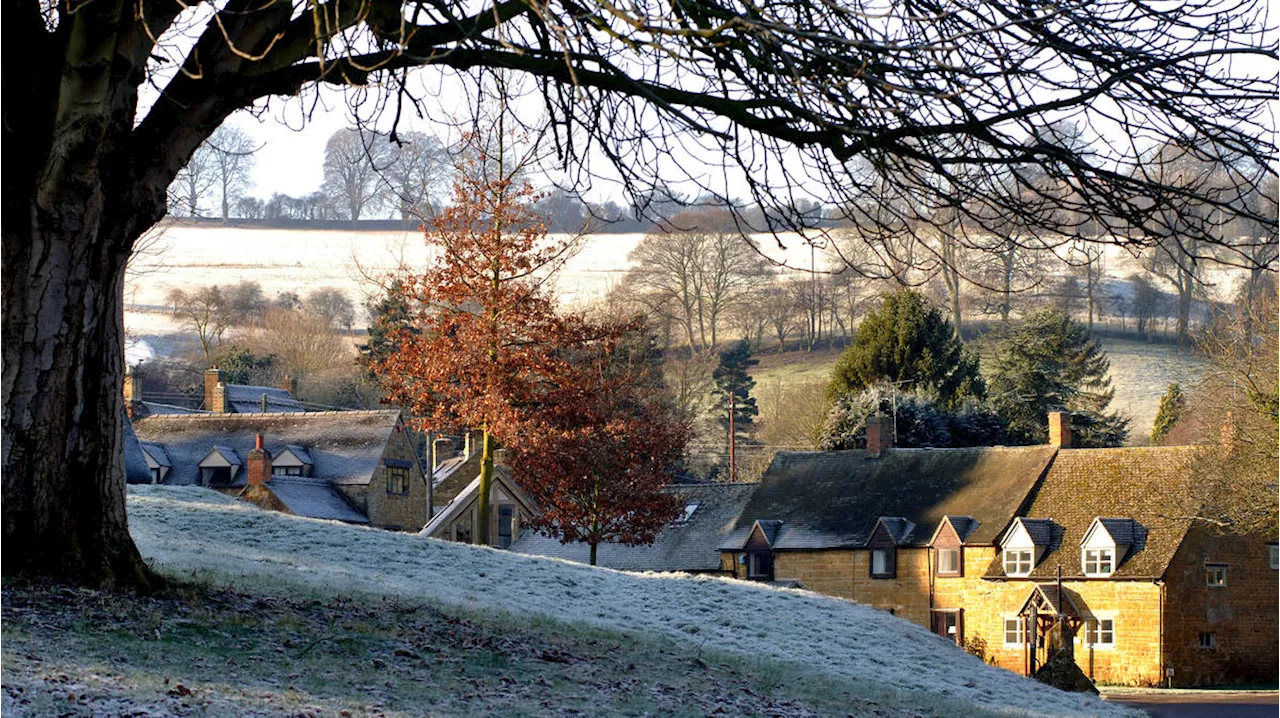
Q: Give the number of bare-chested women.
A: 0